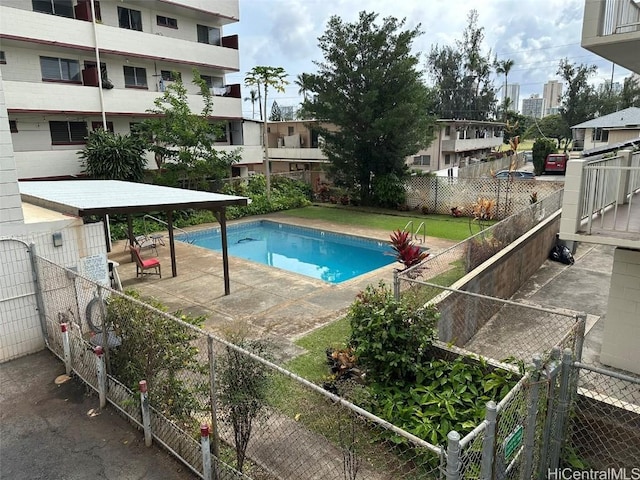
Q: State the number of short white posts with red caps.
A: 4